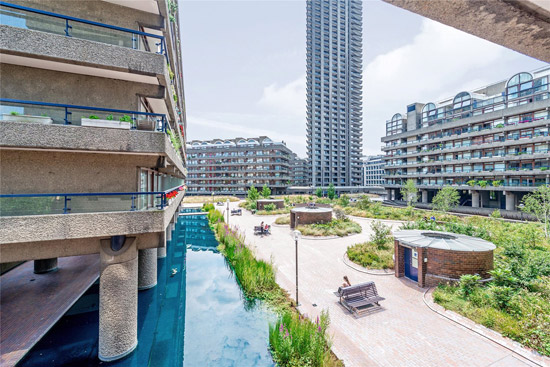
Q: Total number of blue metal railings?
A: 3